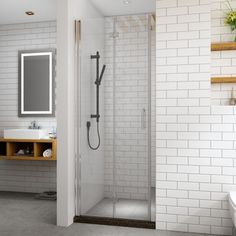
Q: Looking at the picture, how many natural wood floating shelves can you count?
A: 2